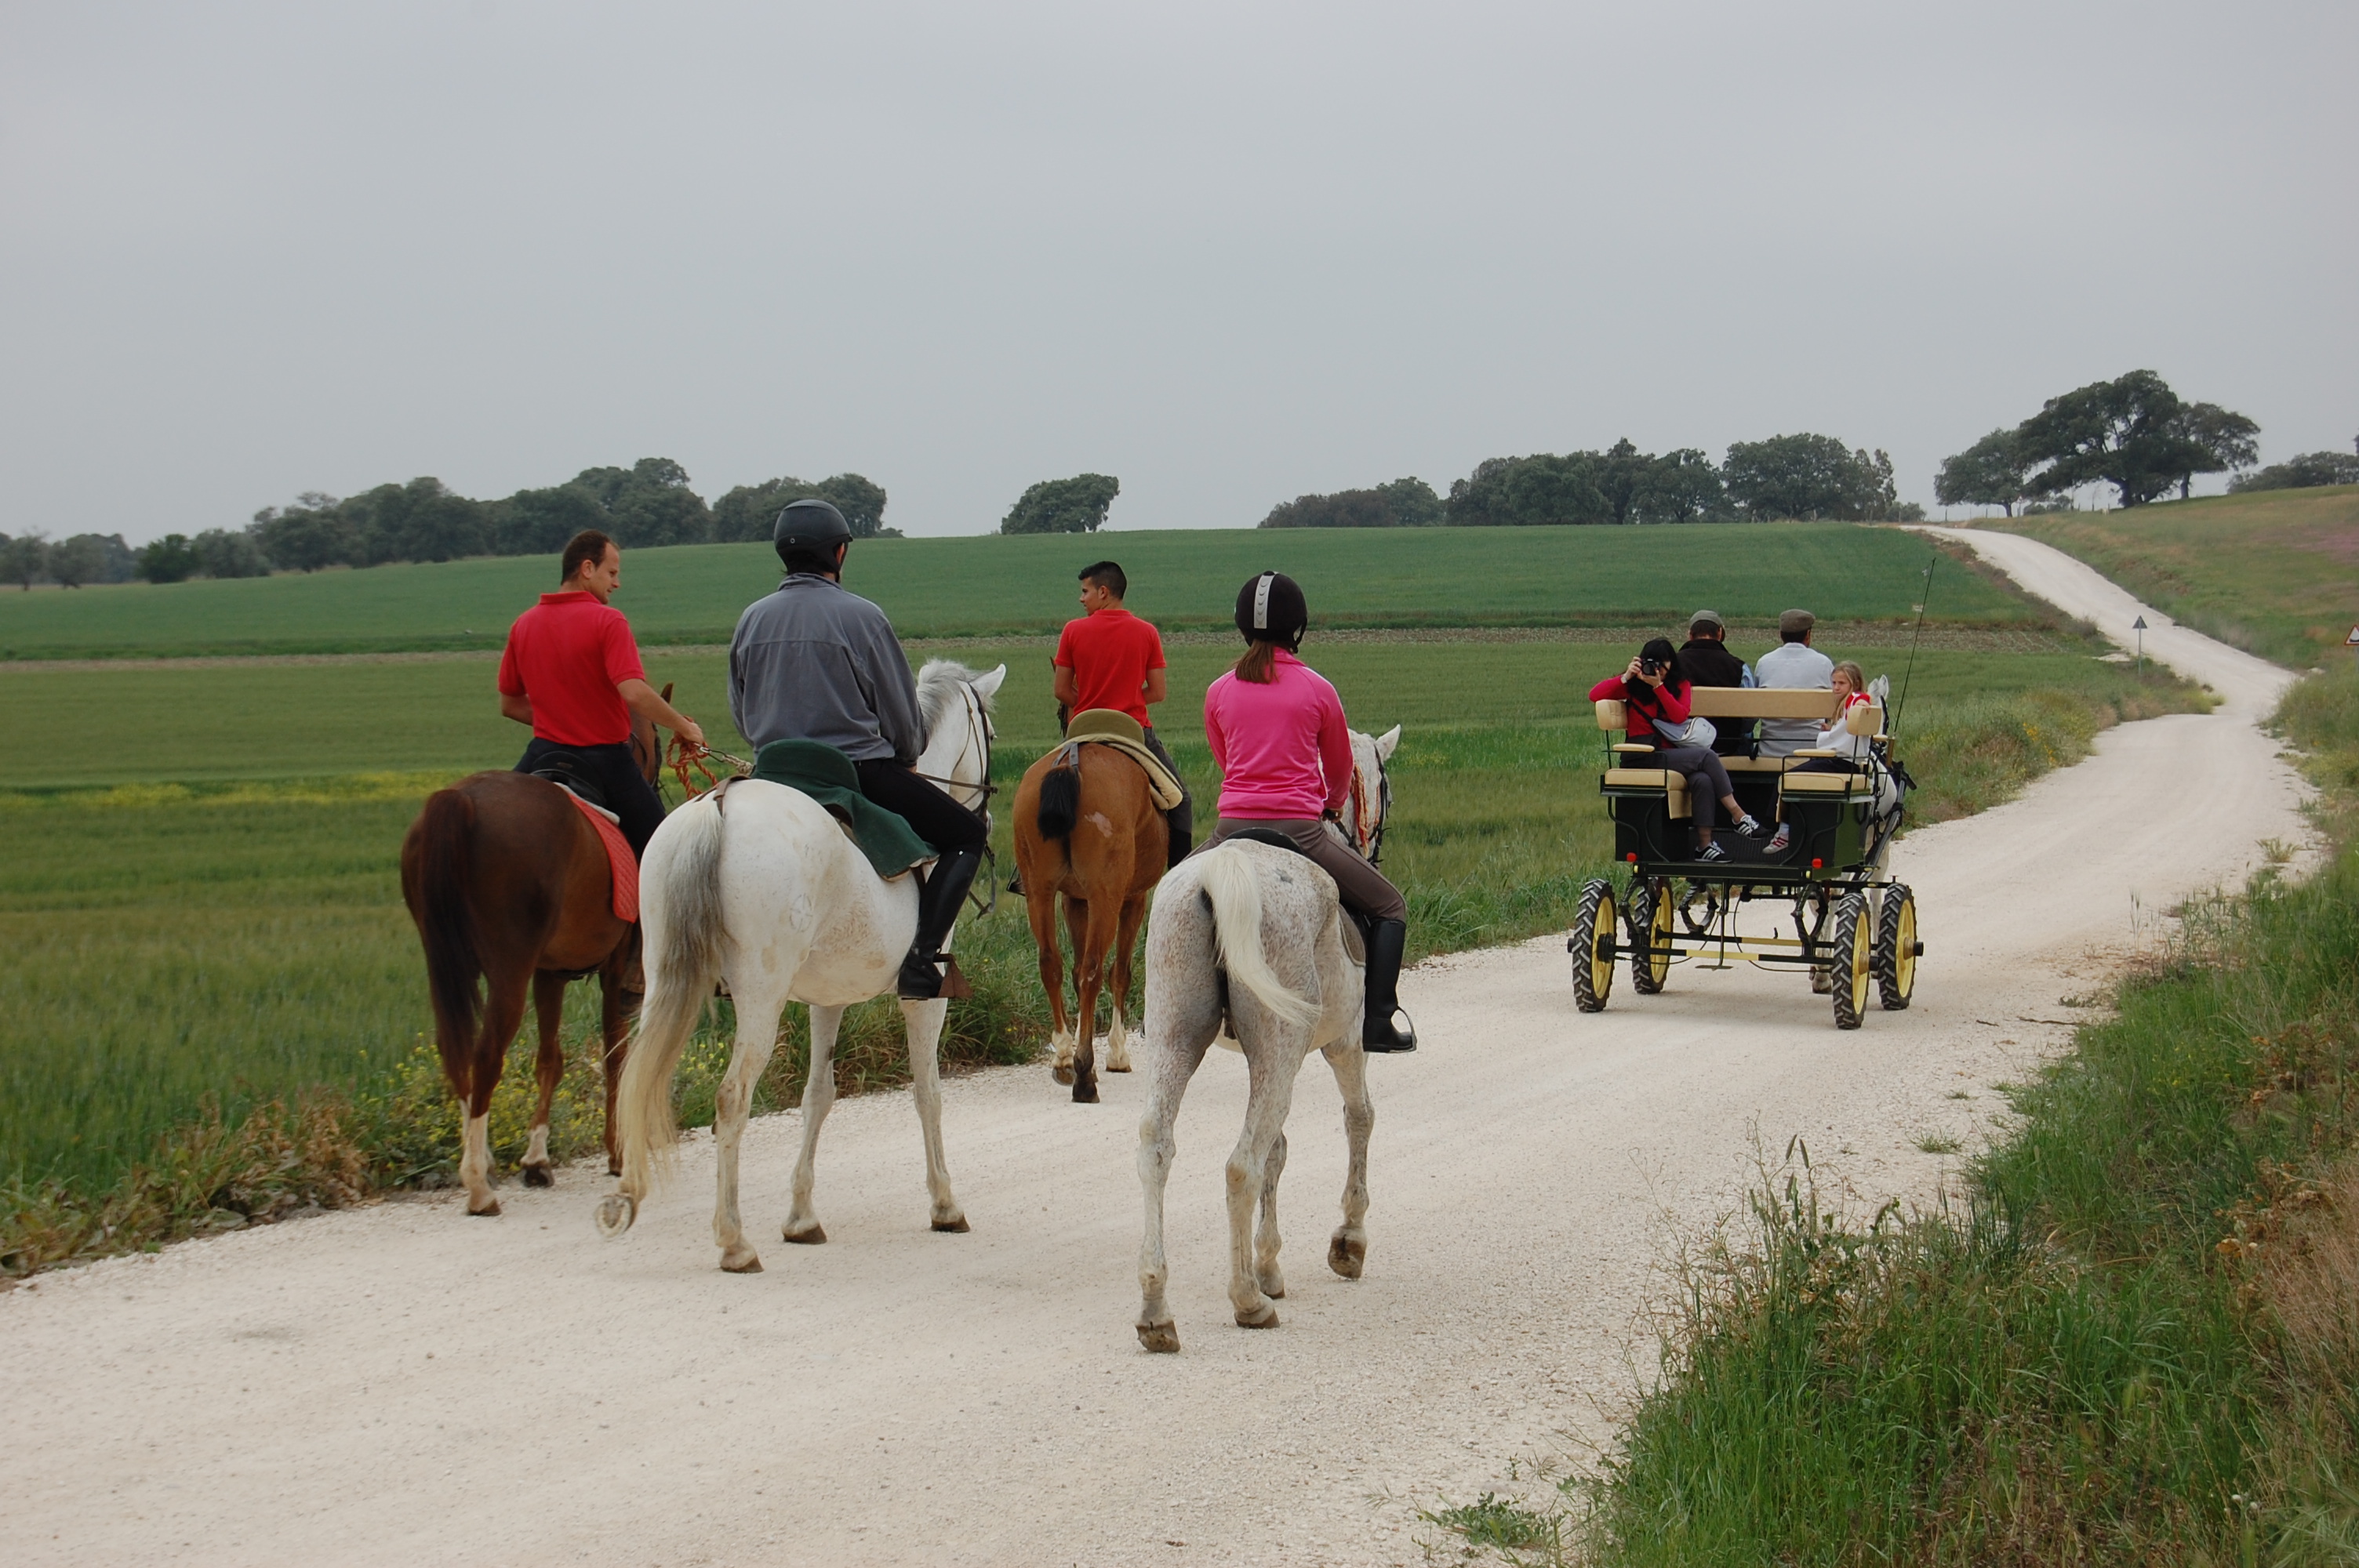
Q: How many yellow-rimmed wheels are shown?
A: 4